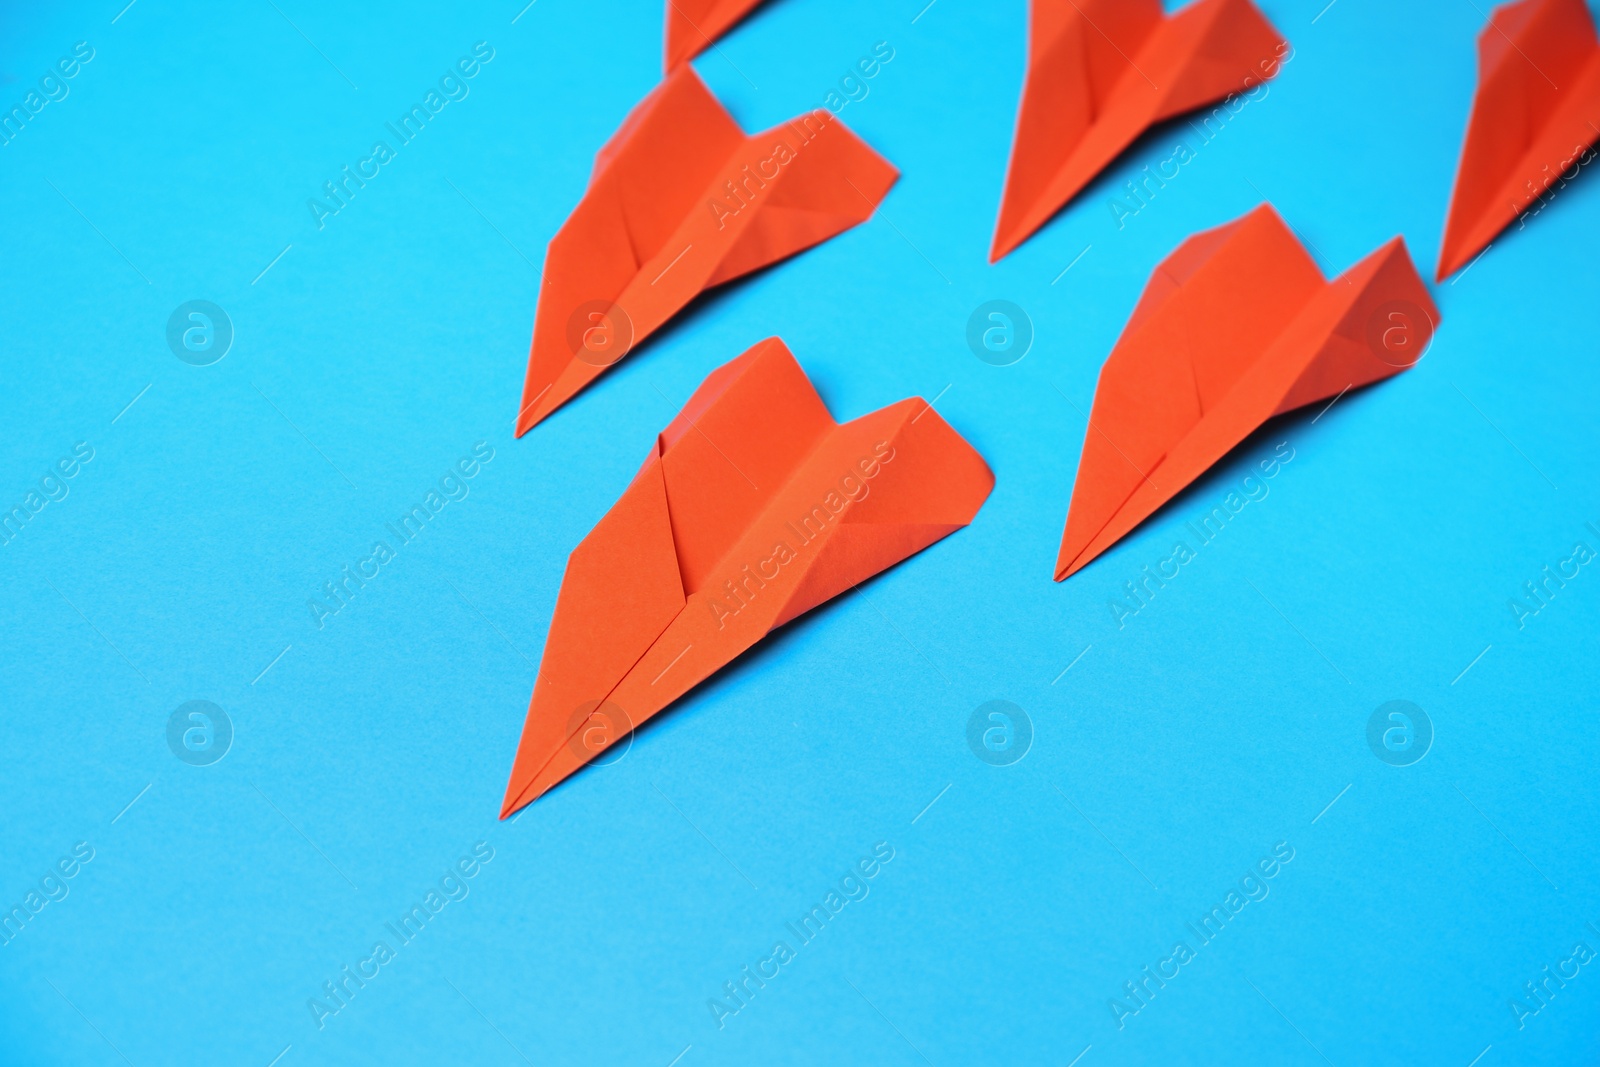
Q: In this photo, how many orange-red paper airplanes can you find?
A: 6